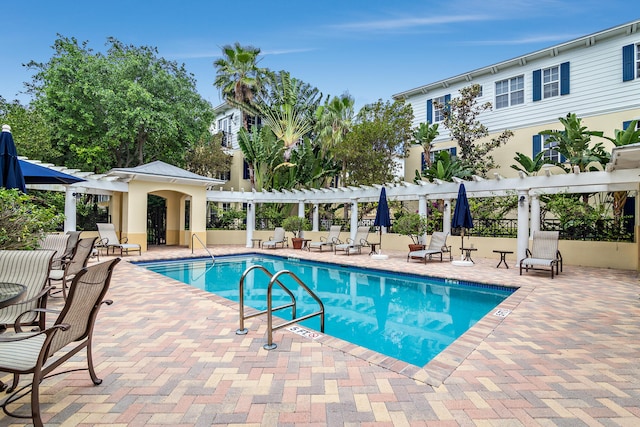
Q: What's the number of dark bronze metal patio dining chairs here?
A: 5